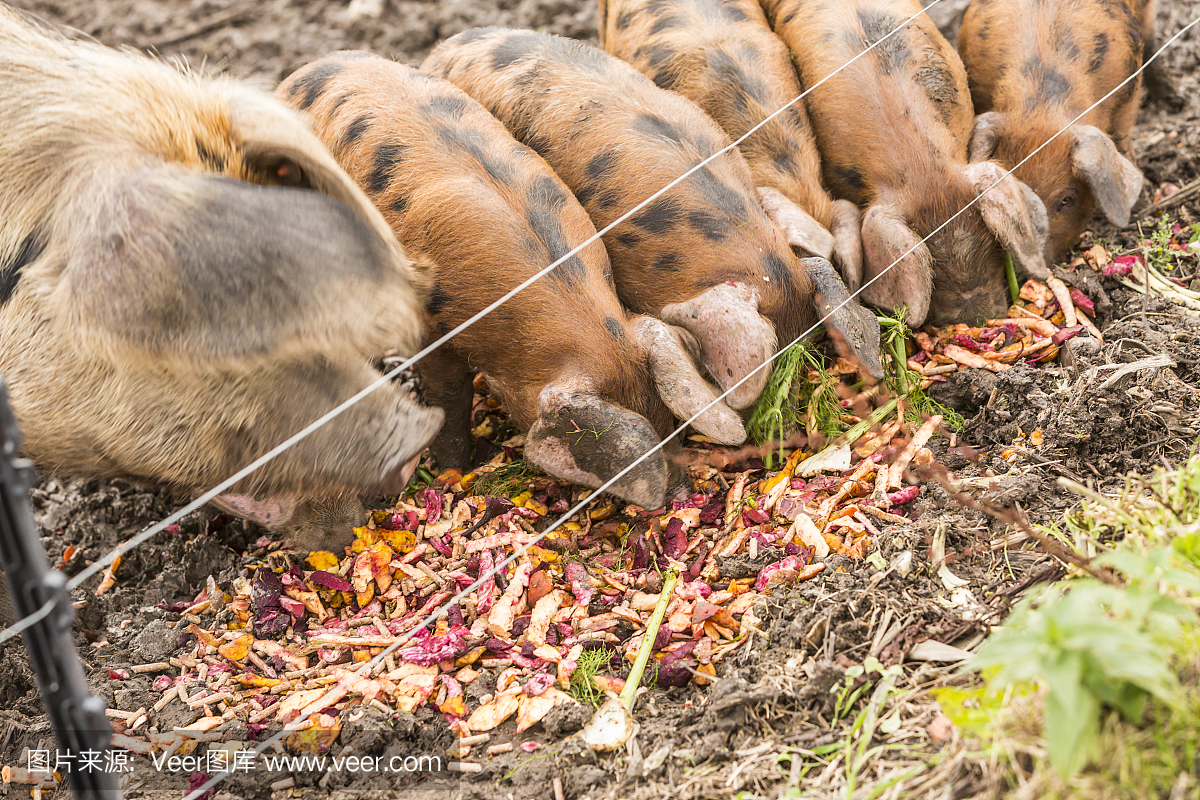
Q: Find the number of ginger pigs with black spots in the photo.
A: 5